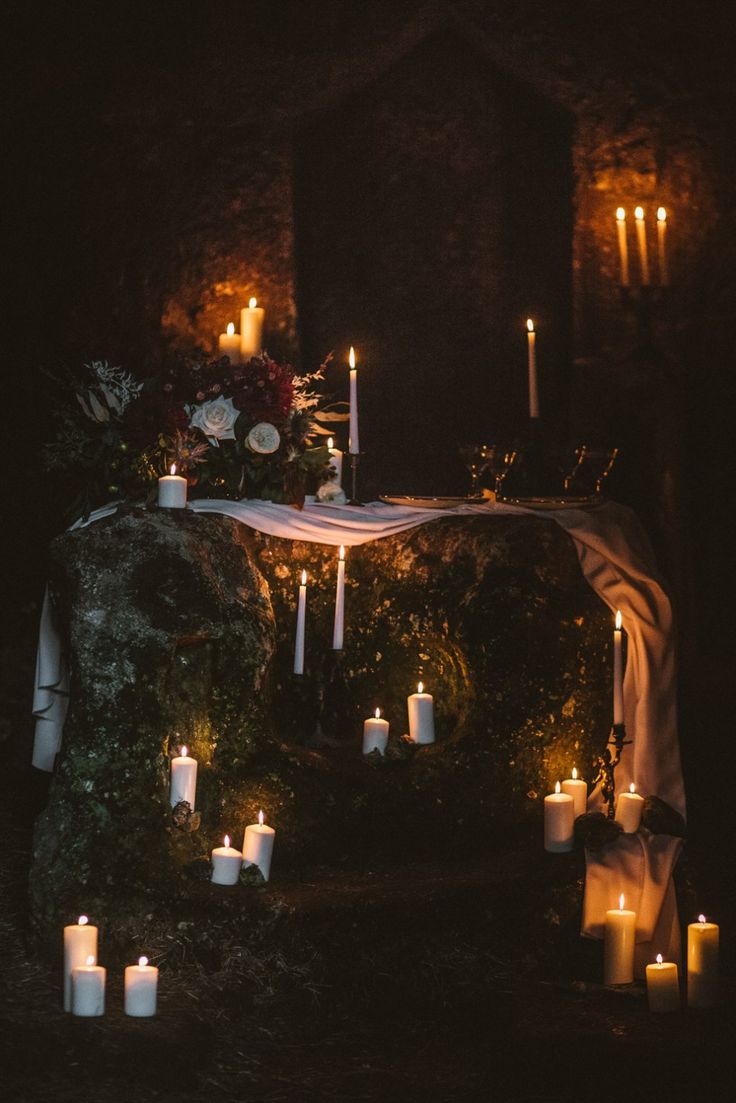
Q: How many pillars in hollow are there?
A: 2